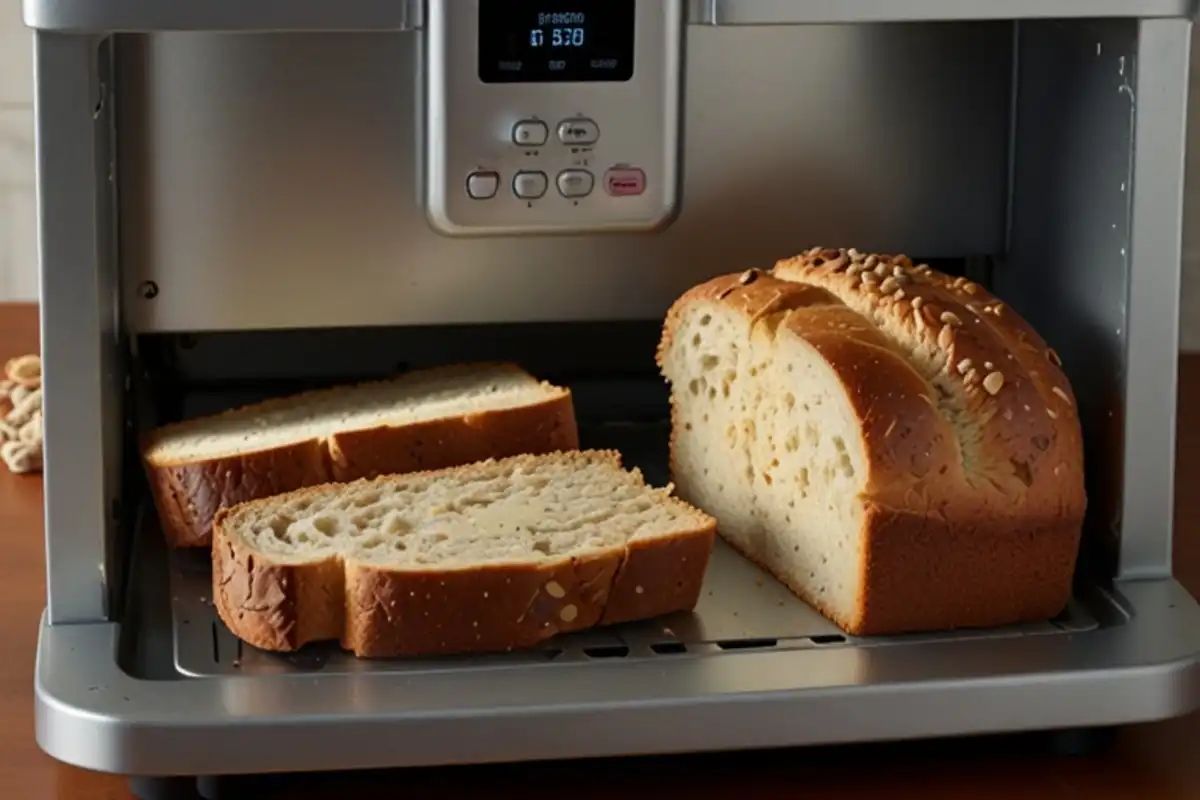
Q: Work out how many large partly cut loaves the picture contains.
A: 1